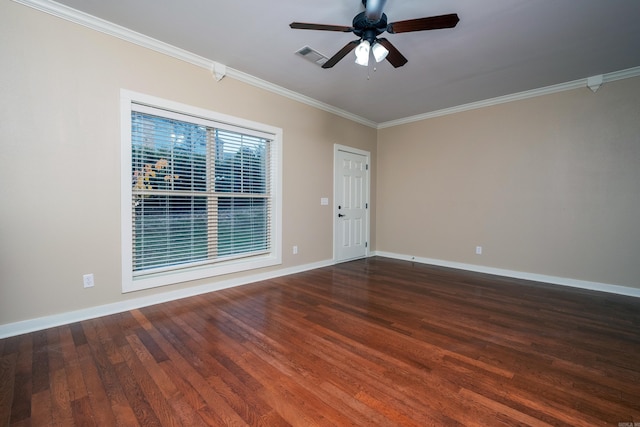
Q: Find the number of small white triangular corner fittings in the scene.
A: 2